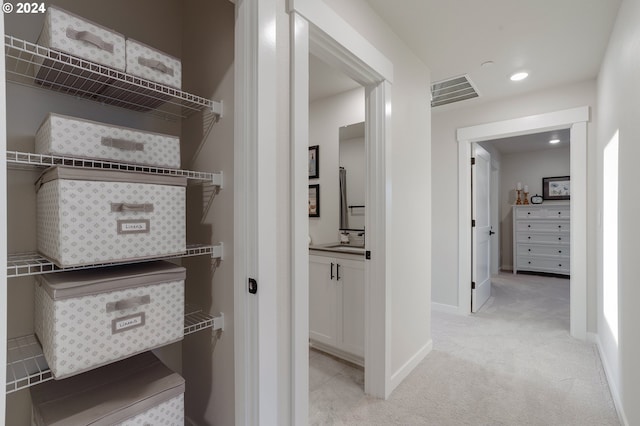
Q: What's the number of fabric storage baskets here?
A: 6